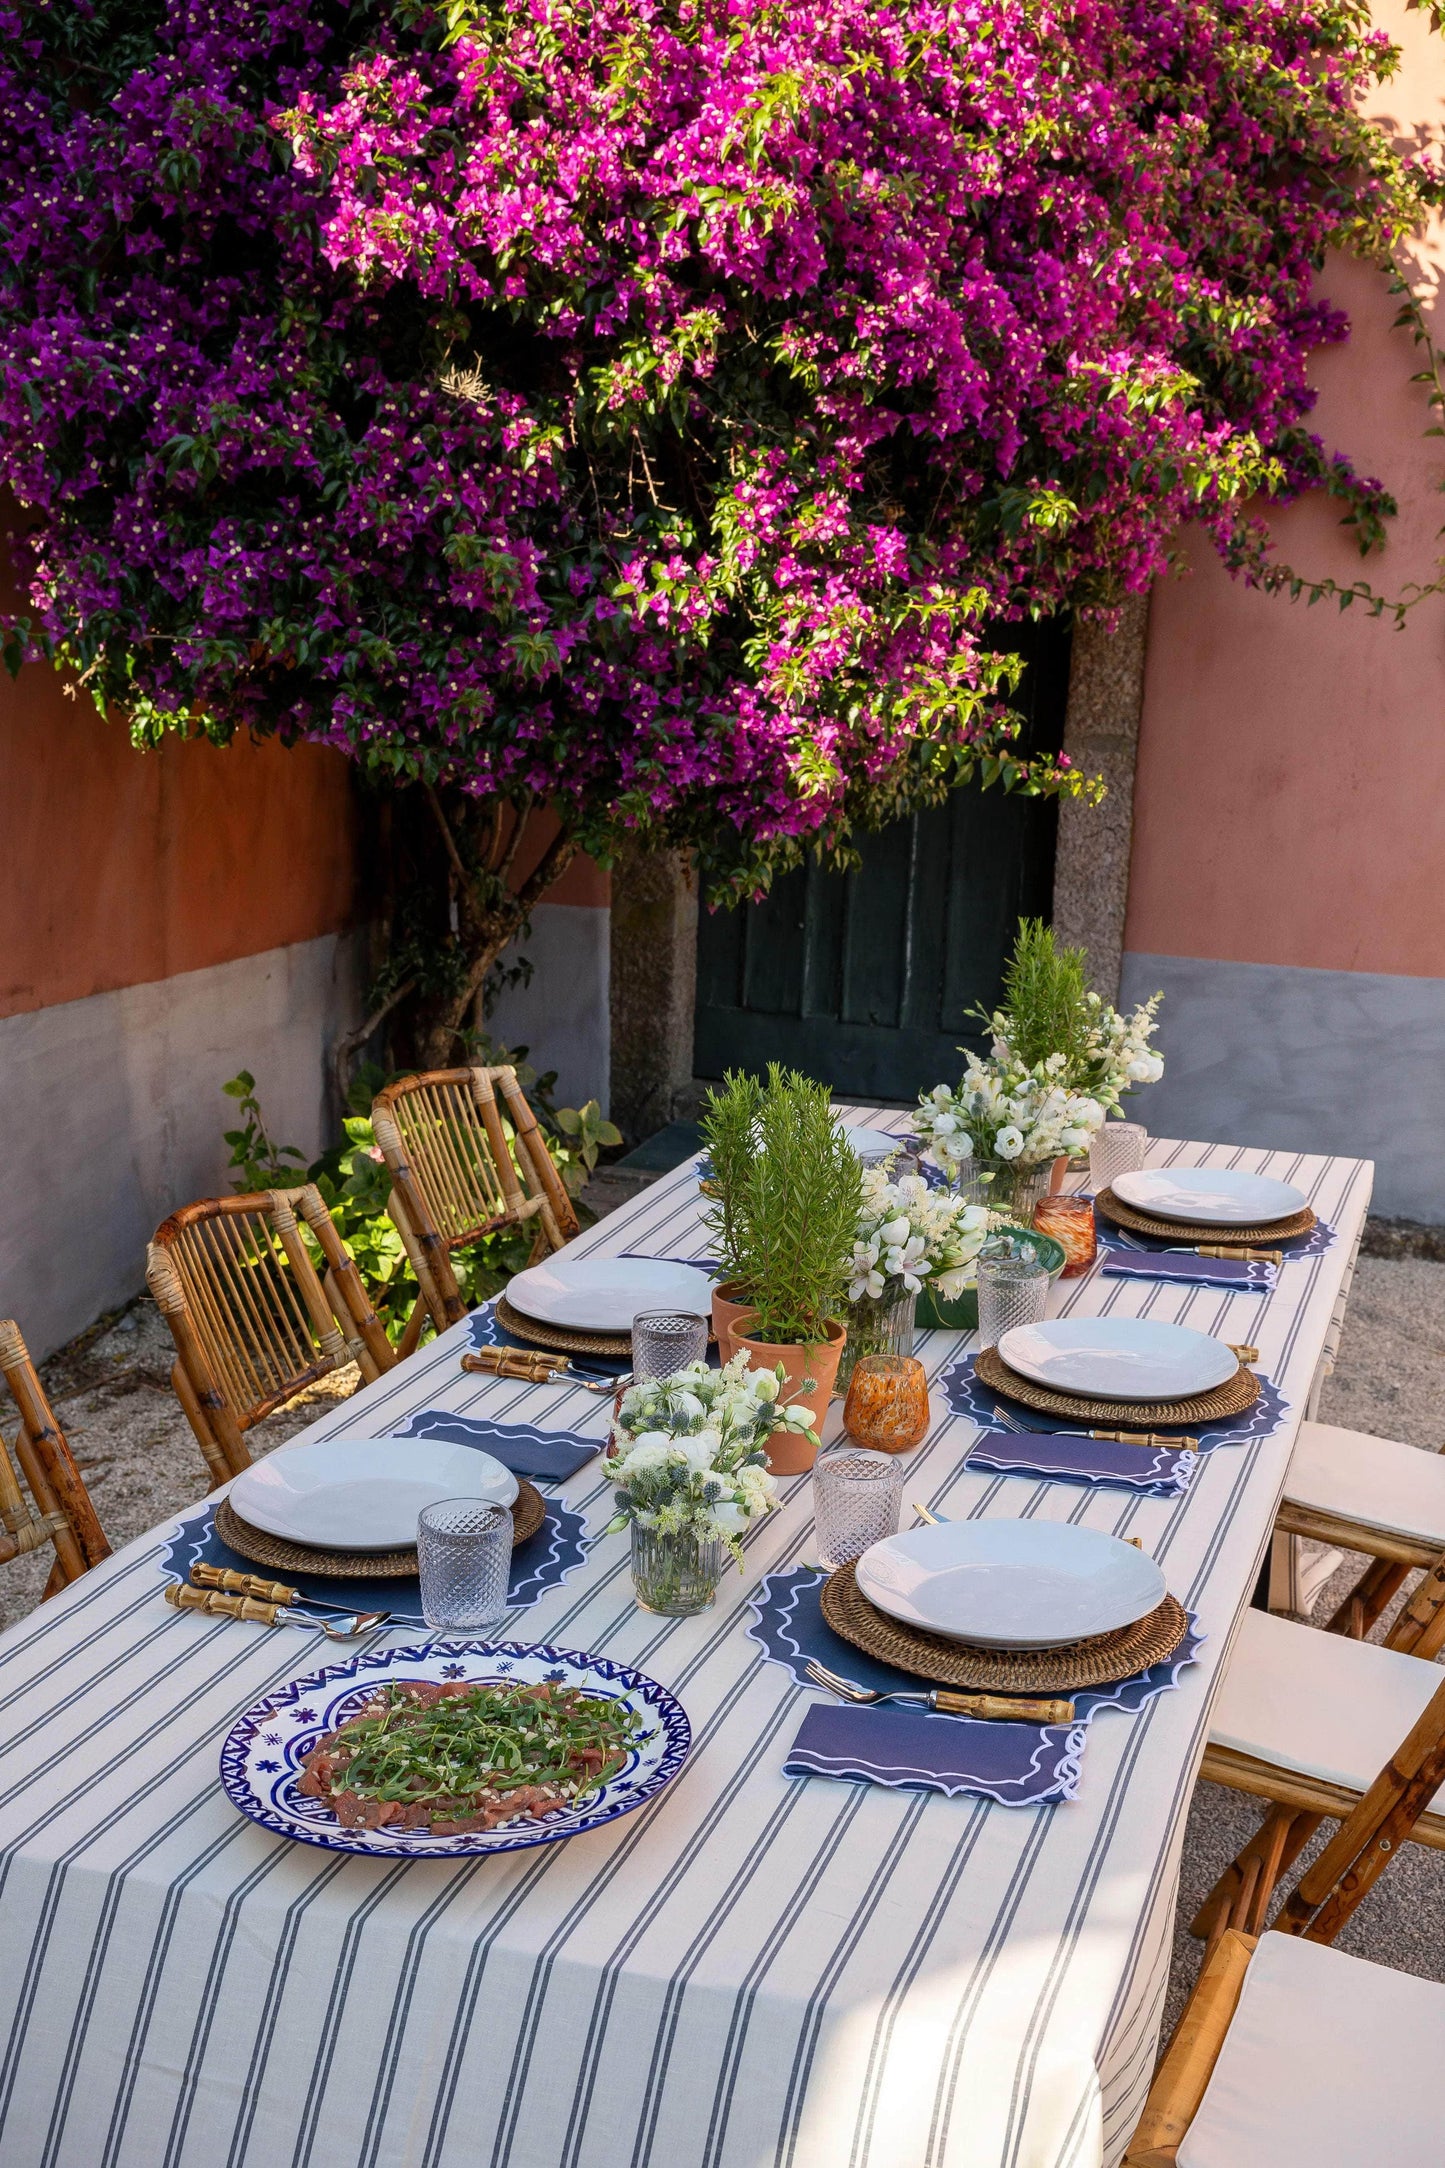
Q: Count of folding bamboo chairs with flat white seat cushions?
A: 3